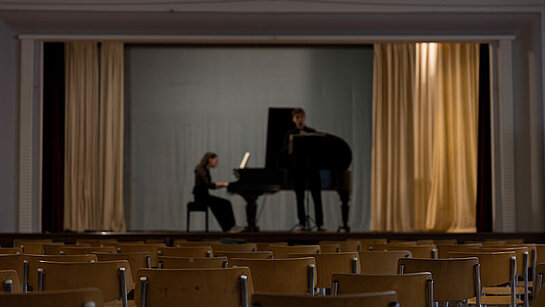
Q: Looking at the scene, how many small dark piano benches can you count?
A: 1